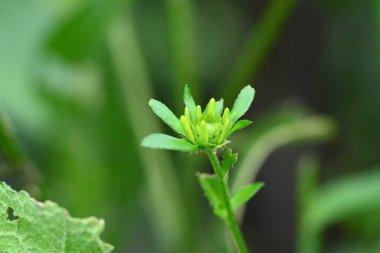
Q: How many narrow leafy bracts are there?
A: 6